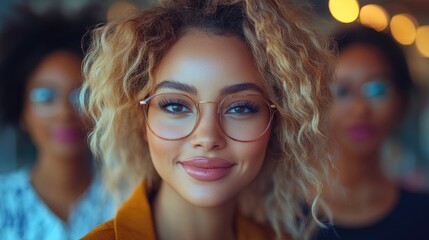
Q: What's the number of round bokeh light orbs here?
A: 4